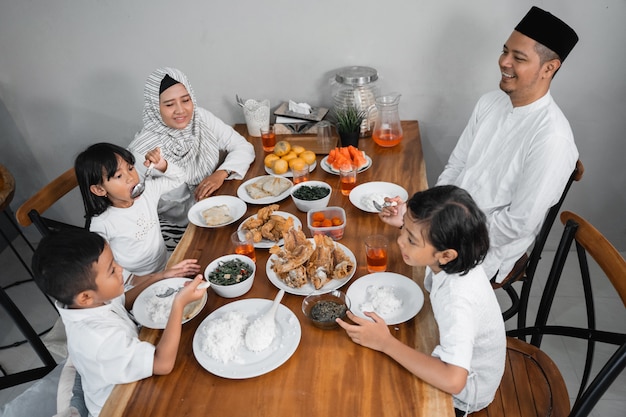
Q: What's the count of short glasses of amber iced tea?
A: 5